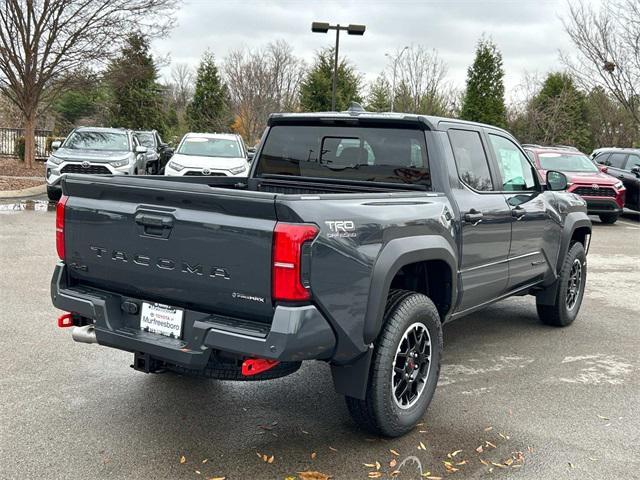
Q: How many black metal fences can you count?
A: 1